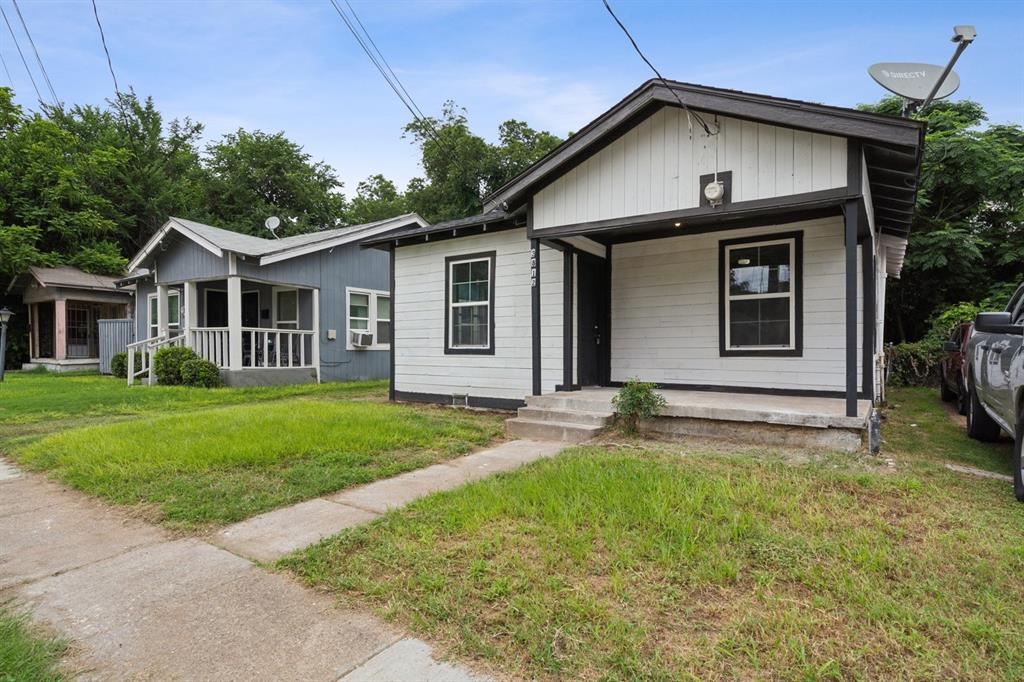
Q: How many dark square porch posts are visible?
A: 2